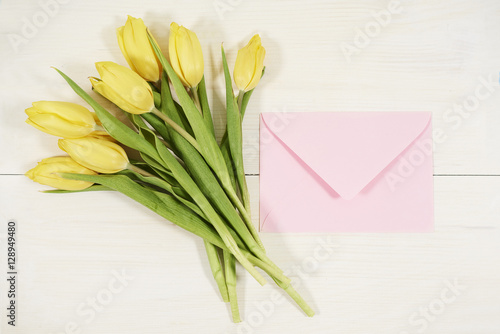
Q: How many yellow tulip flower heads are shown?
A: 7